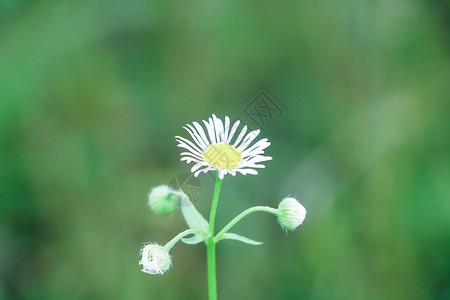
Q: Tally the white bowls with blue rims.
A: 0